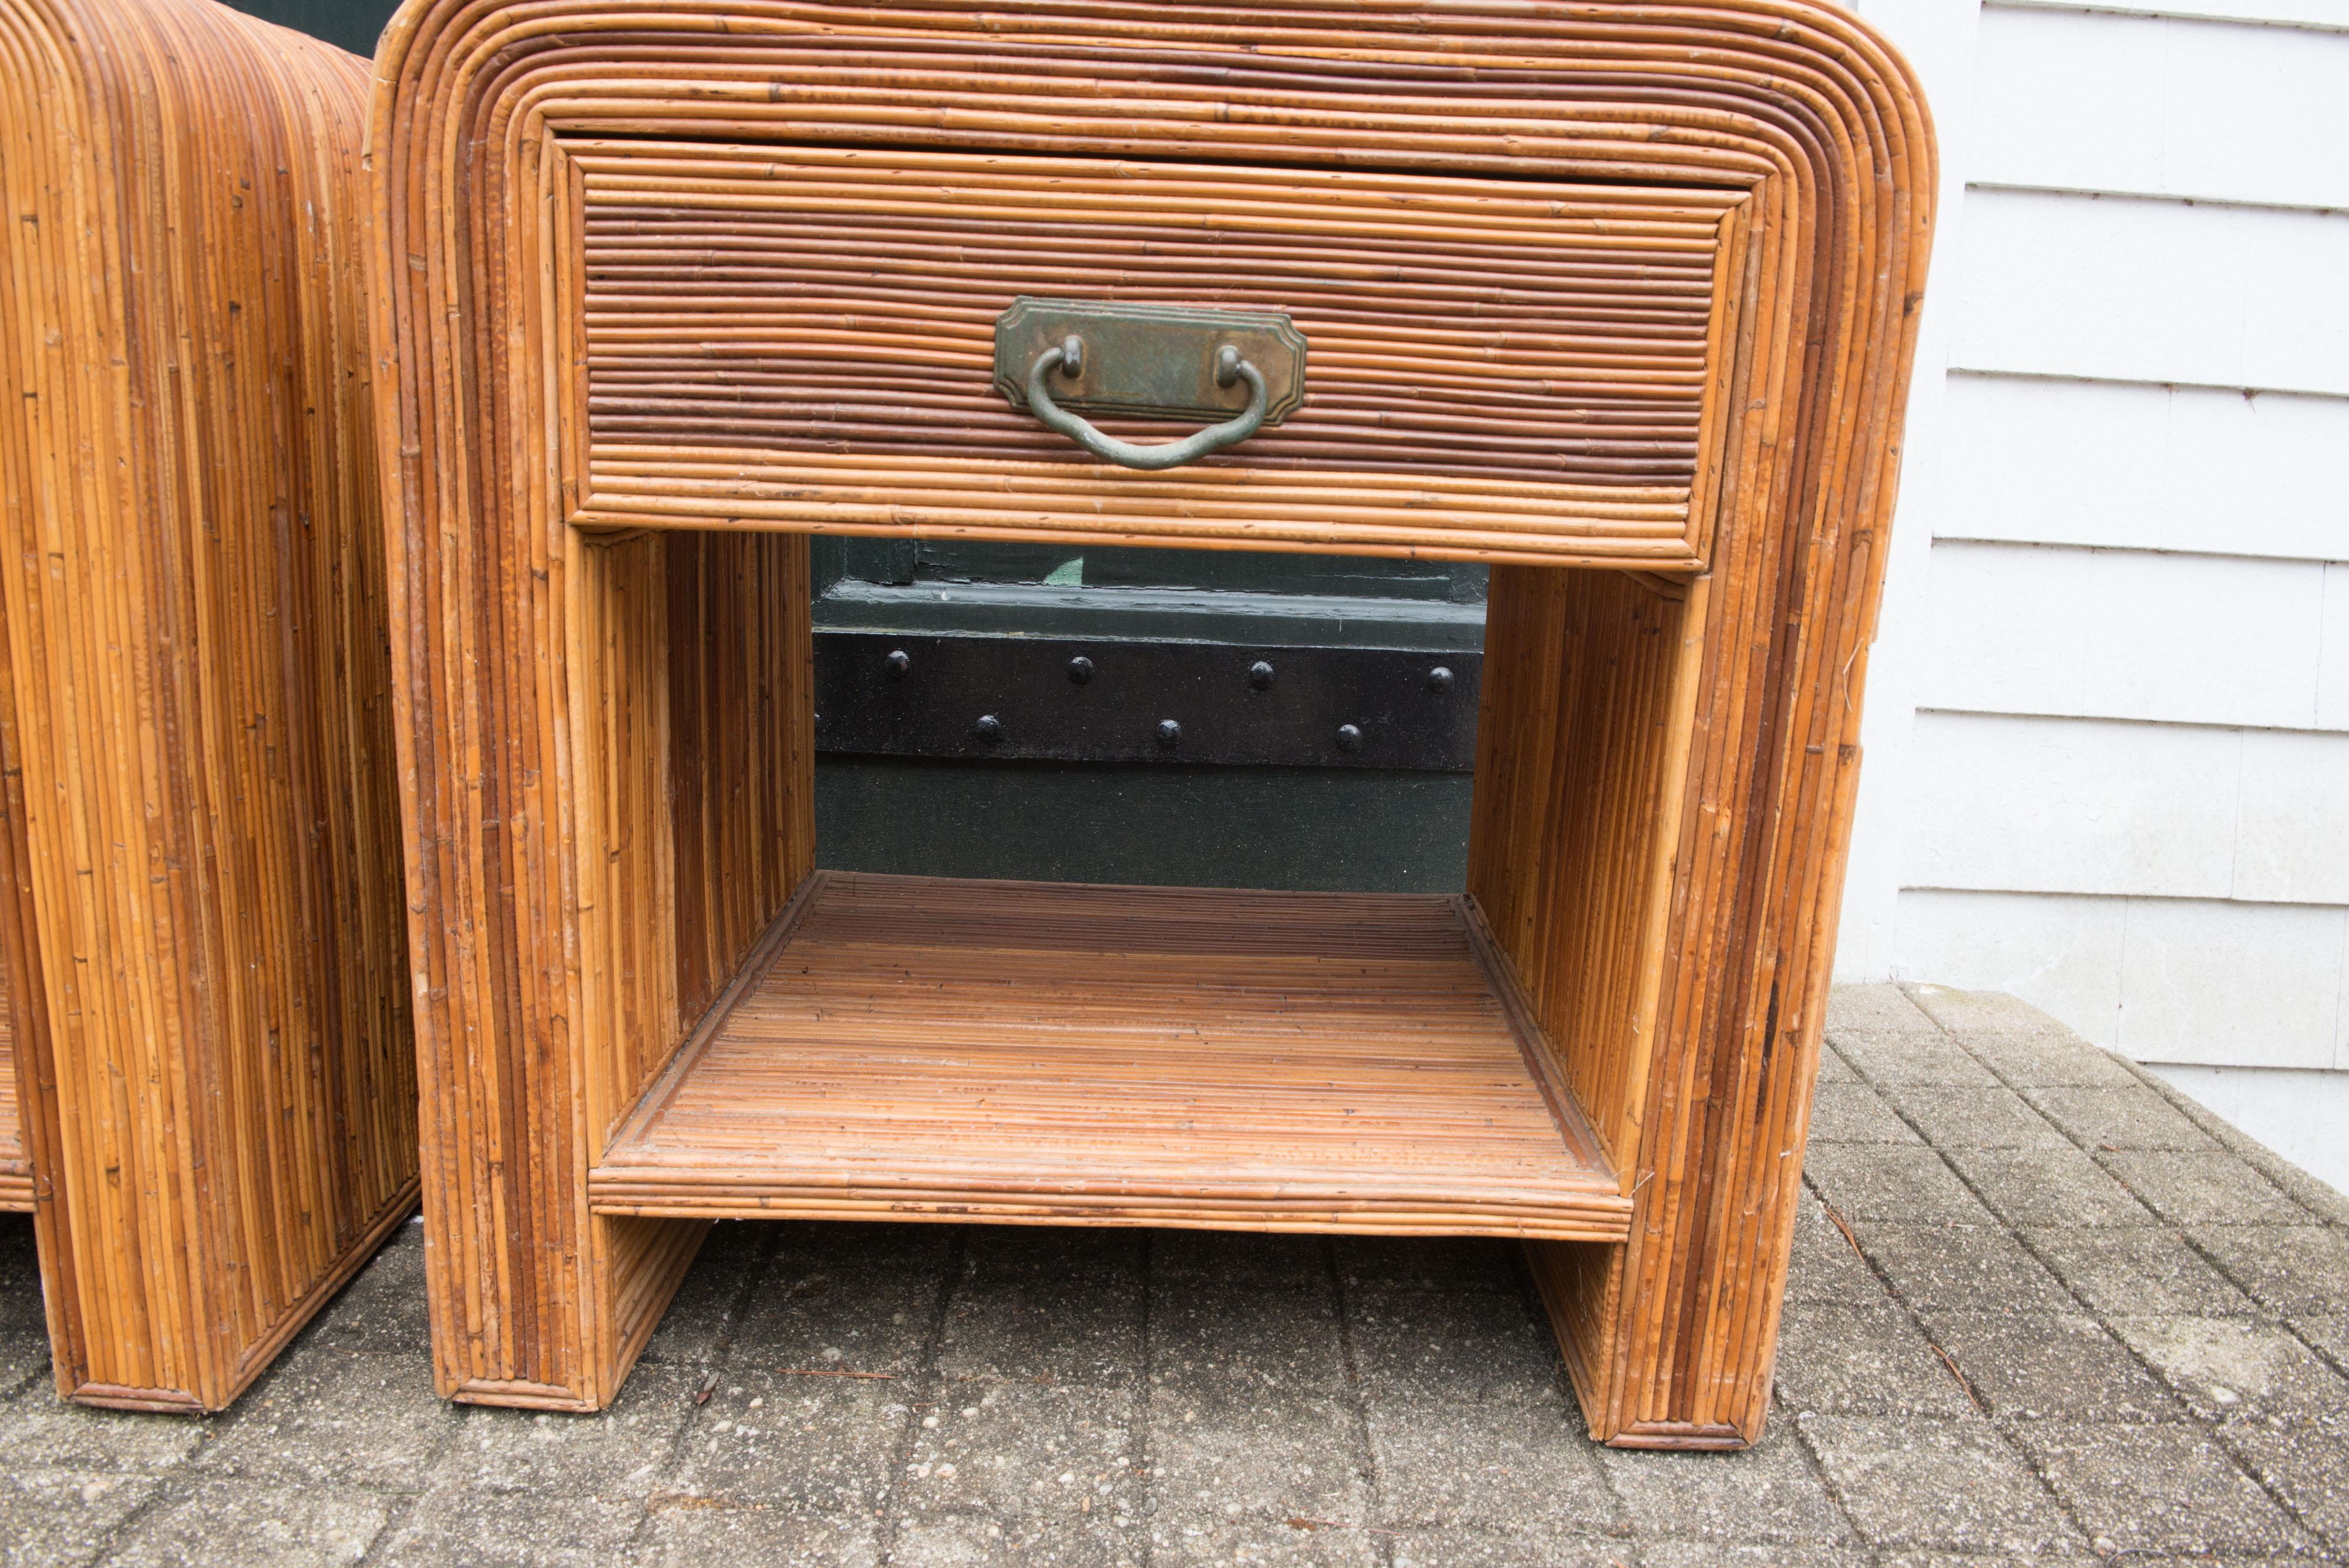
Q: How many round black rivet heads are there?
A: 7